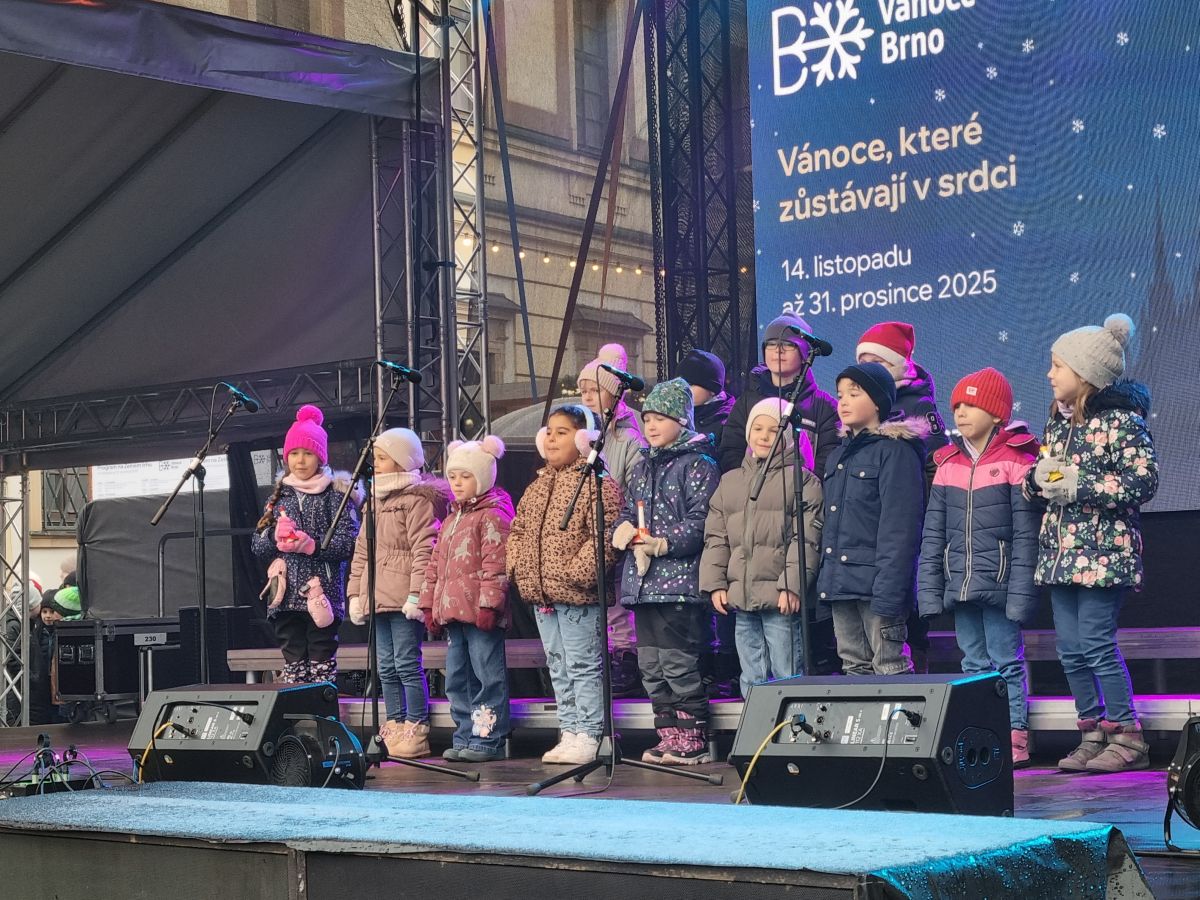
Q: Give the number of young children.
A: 13